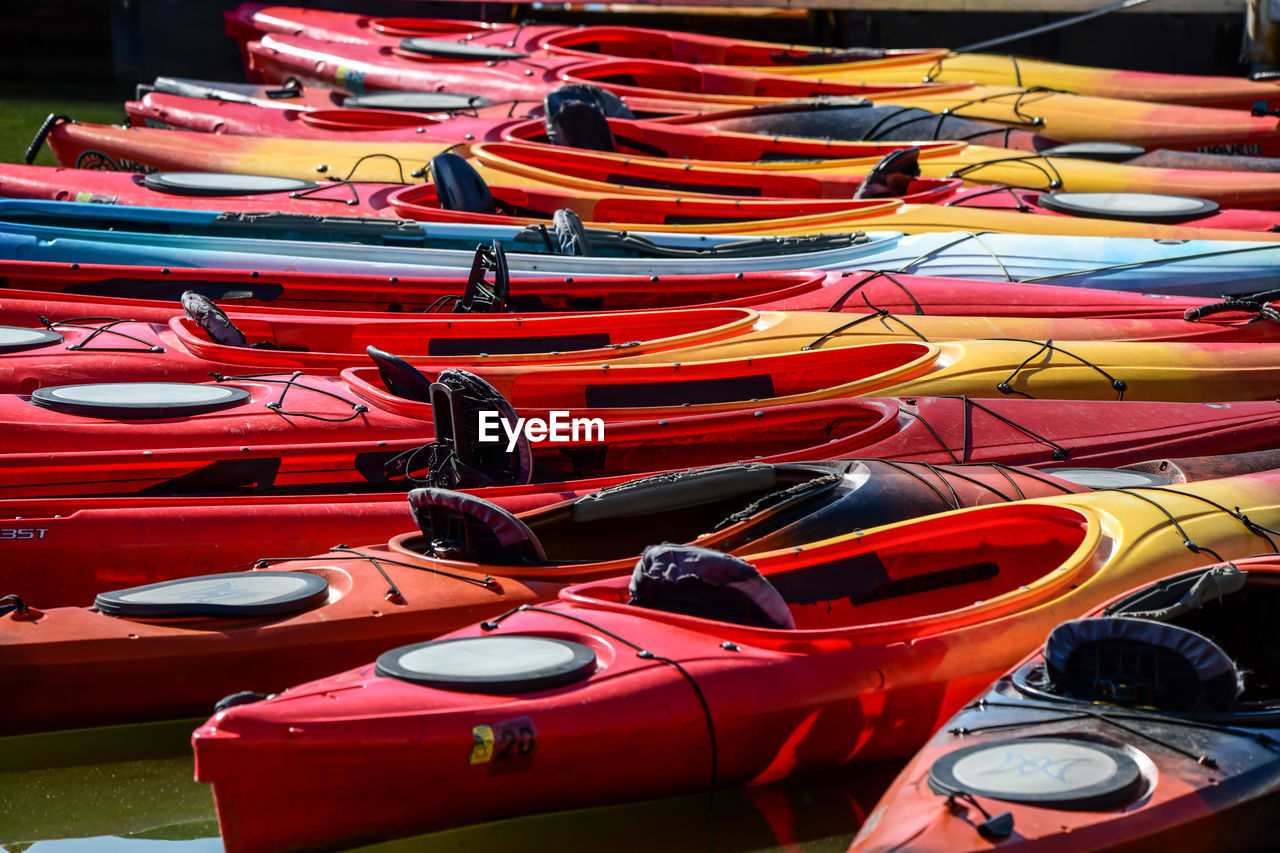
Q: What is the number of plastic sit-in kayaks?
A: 14